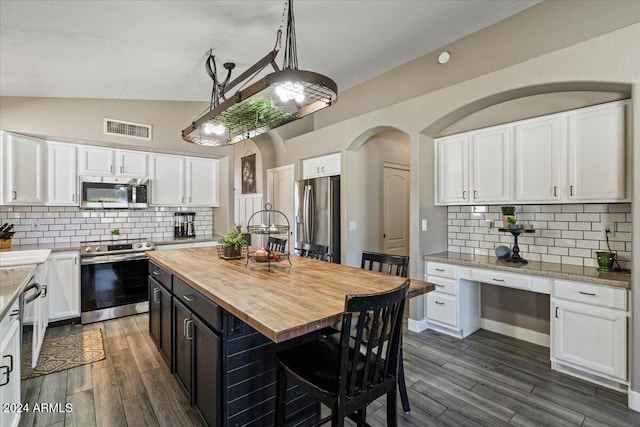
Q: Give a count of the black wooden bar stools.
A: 4